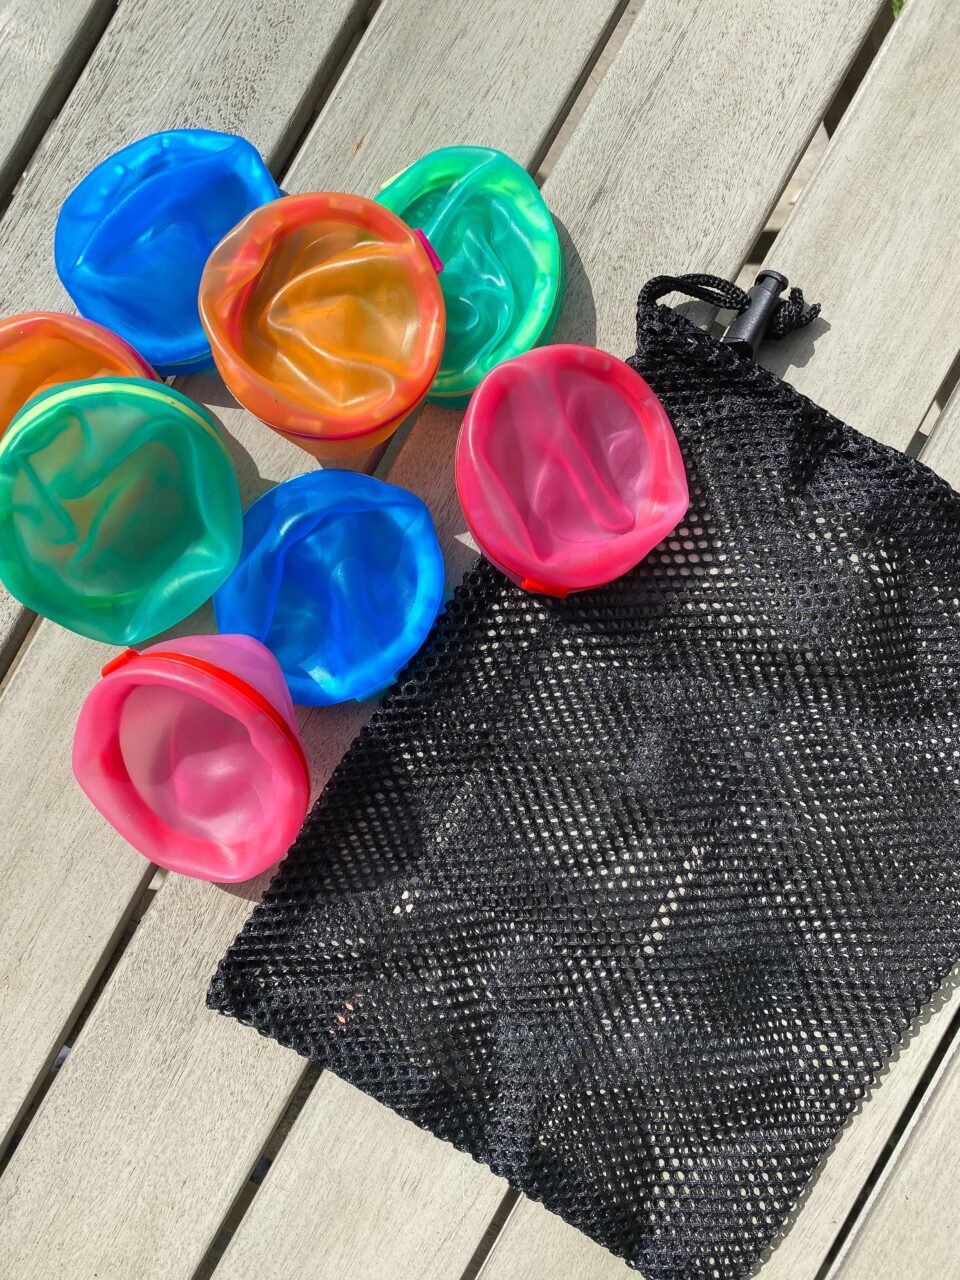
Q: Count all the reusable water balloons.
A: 8